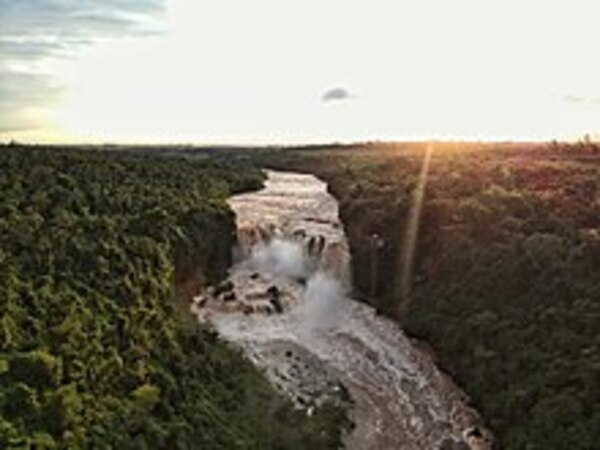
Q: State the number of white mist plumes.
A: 2